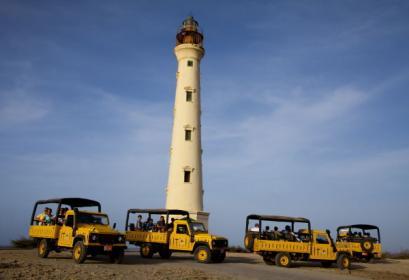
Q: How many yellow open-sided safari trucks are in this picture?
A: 4